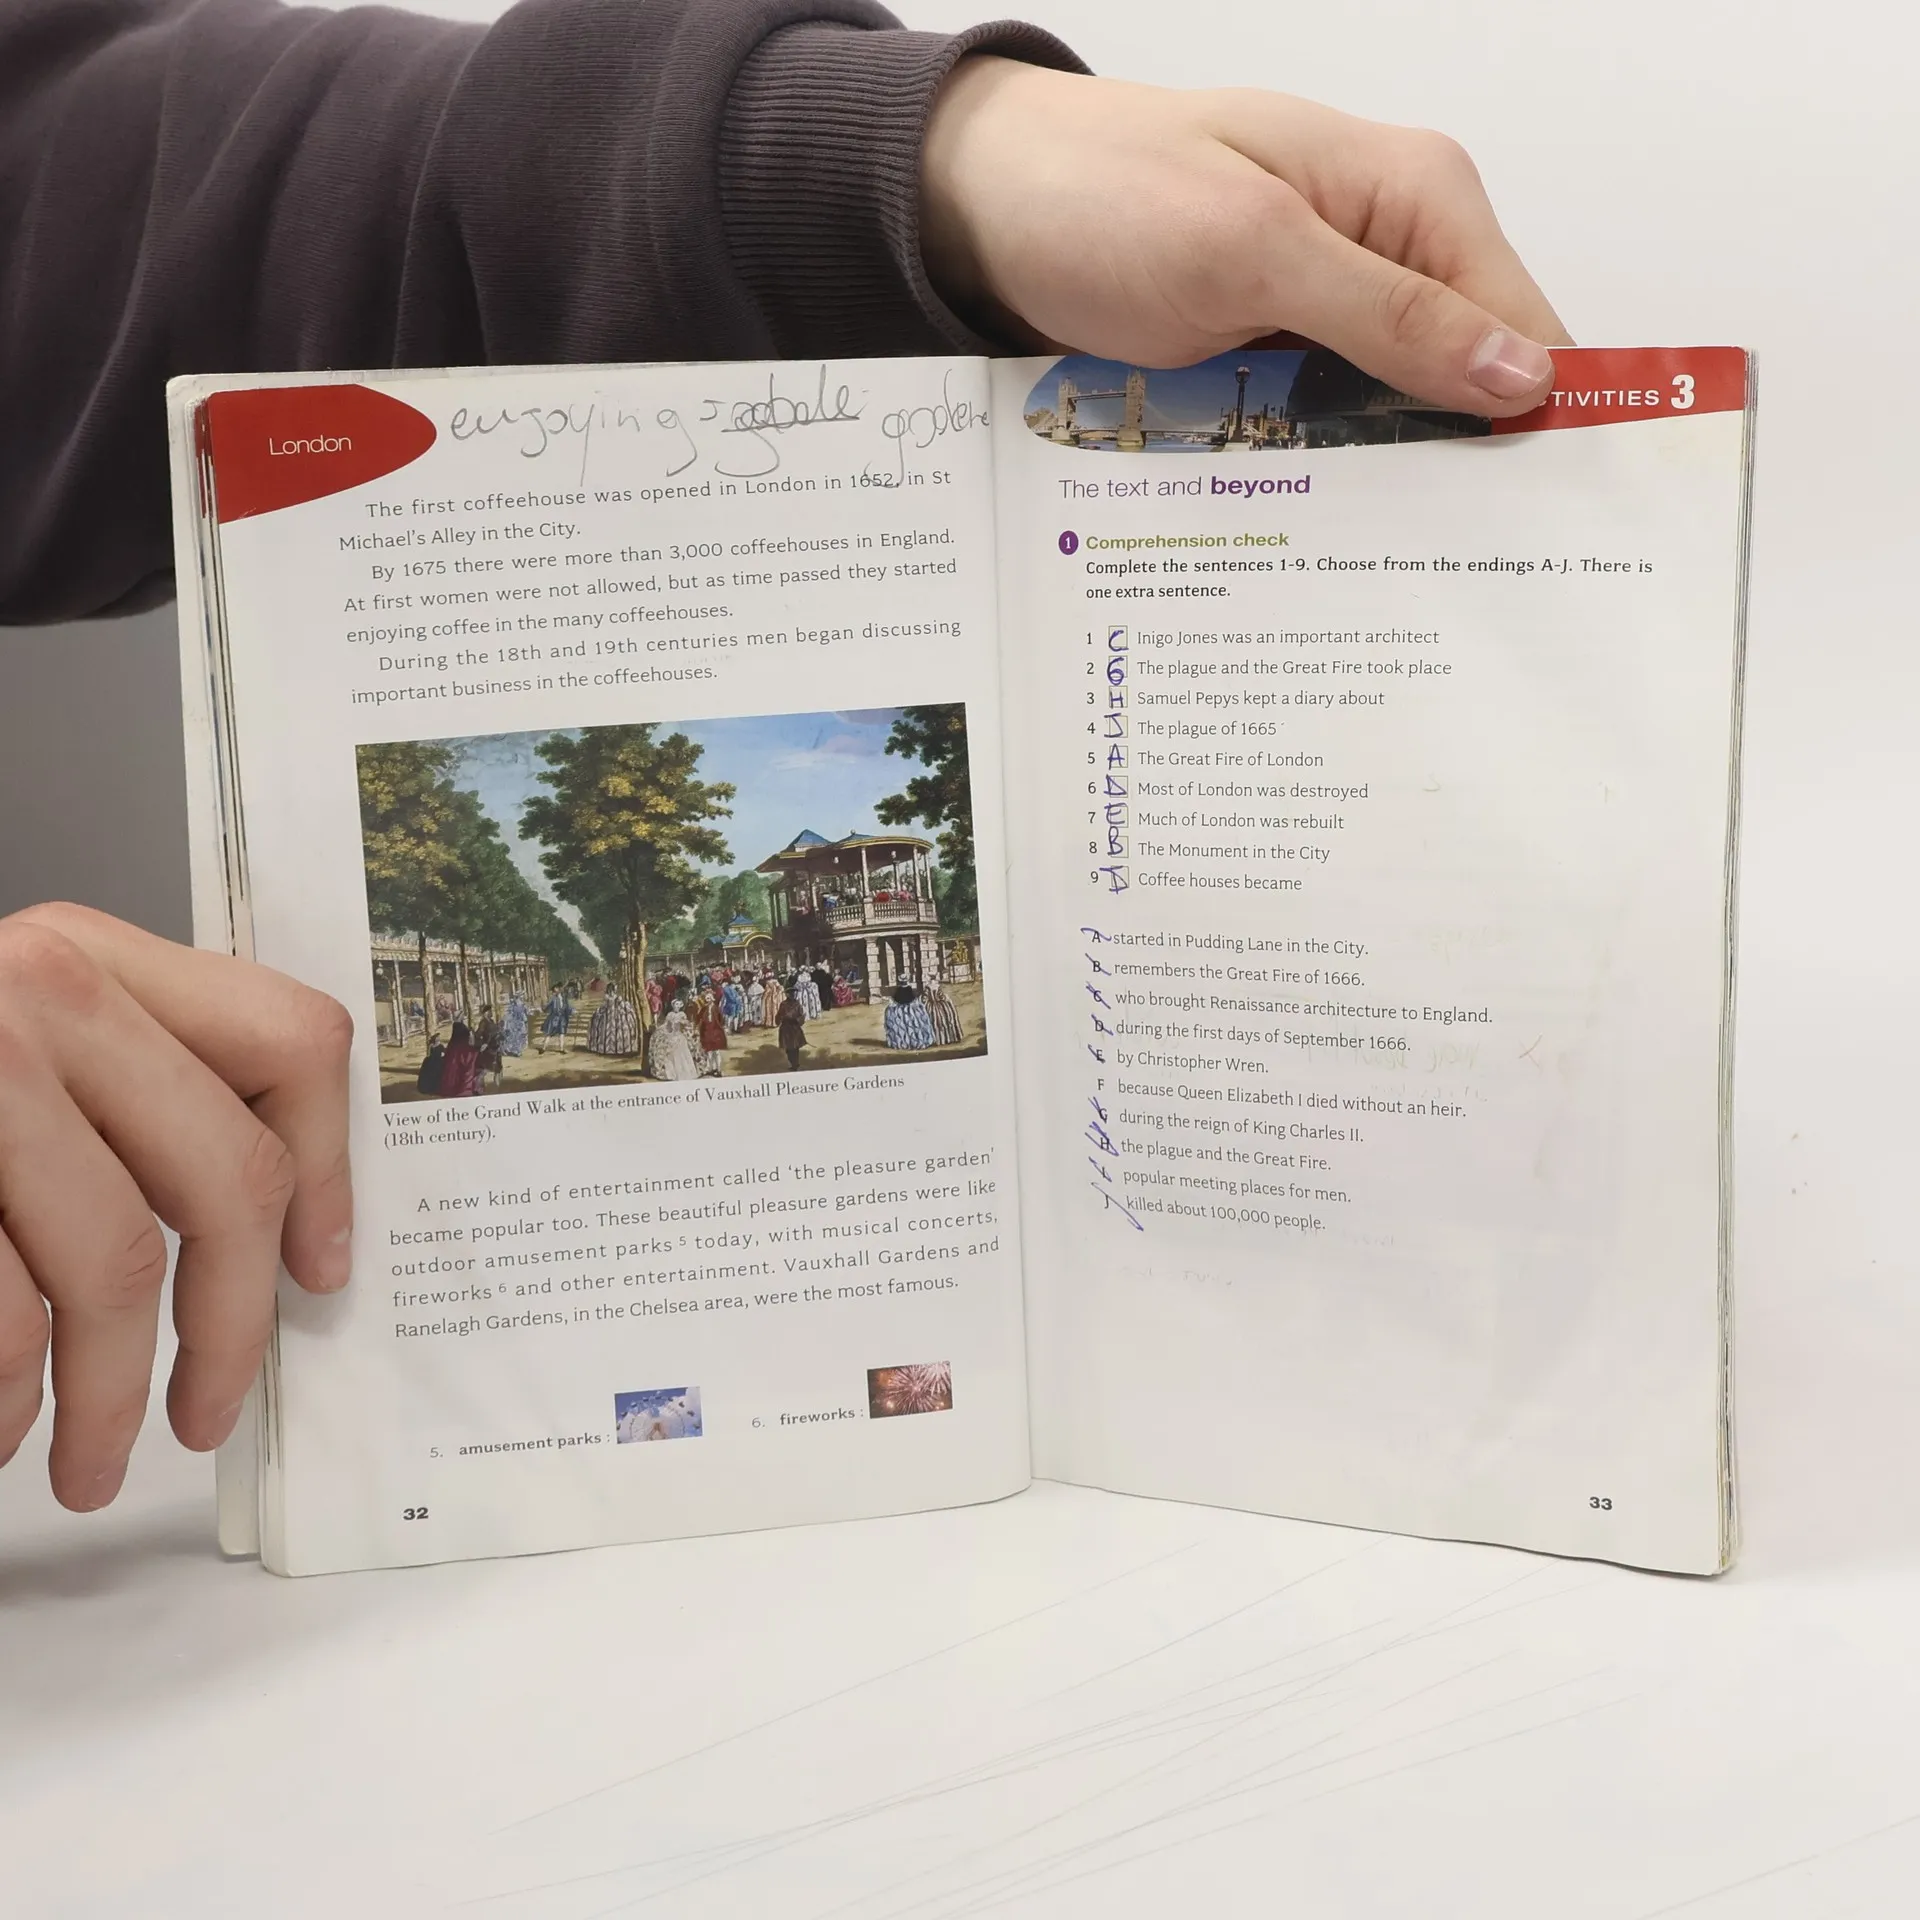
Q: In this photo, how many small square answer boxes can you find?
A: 9